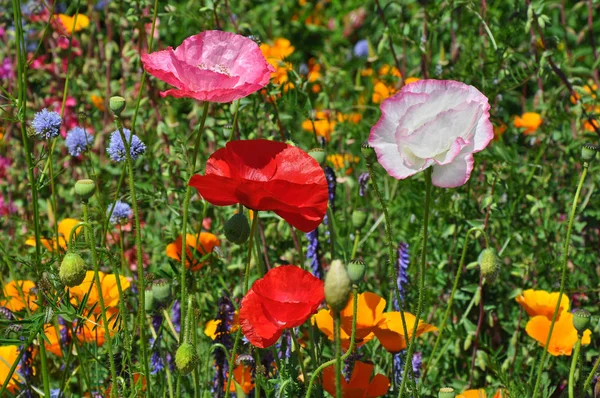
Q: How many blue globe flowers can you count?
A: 4